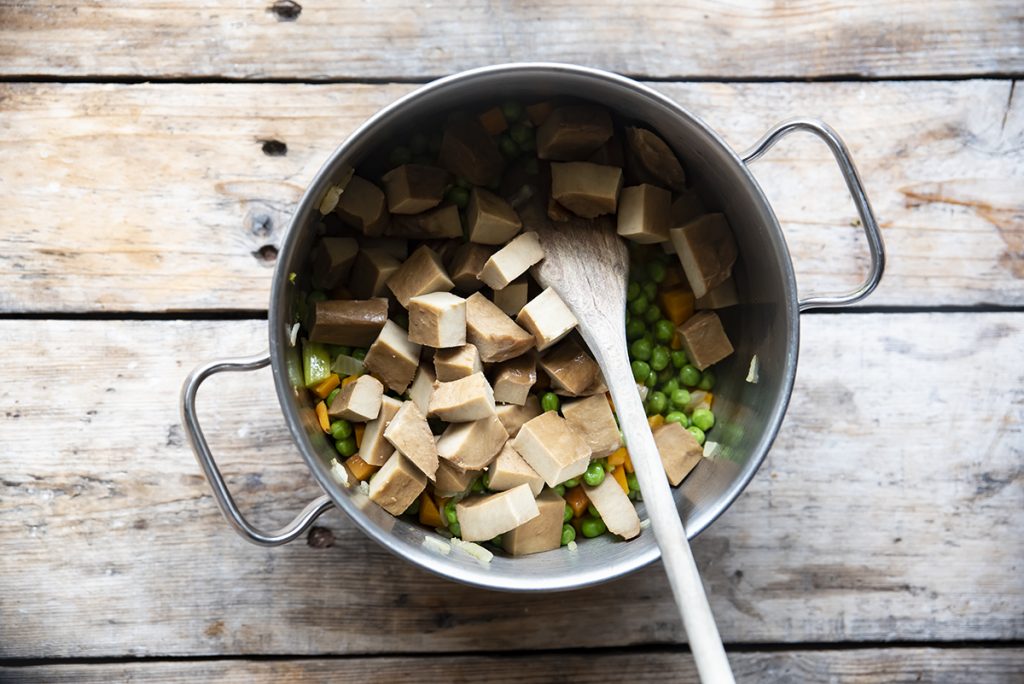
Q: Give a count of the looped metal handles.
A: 2